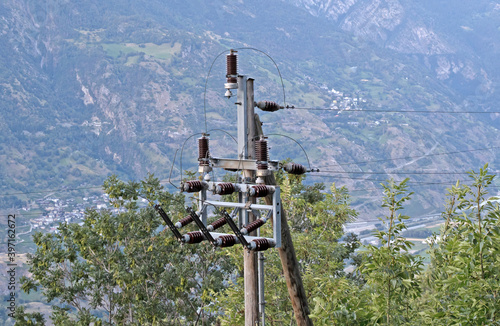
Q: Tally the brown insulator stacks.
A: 14